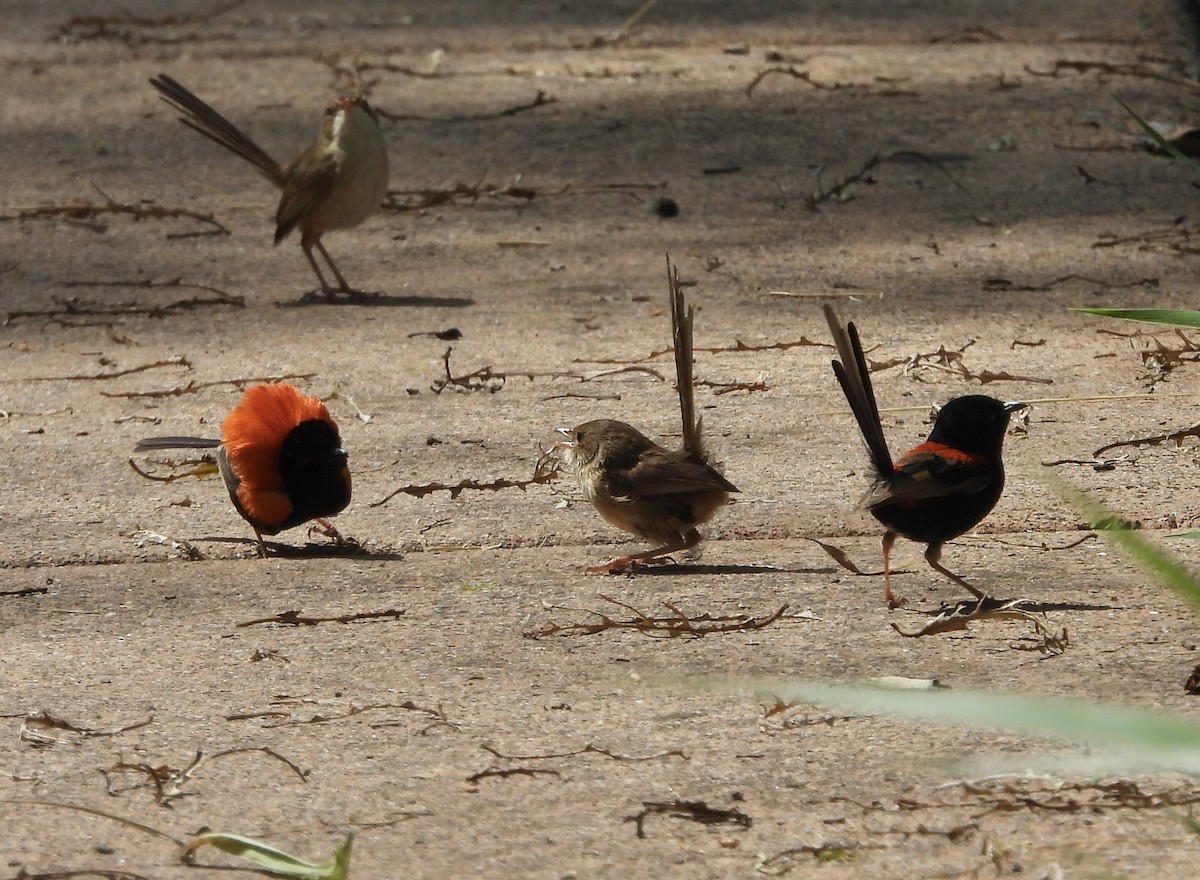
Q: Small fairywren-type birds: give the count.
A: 4